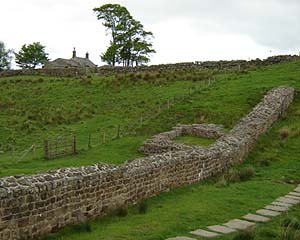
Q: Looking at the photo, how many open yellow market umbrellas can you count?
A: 0